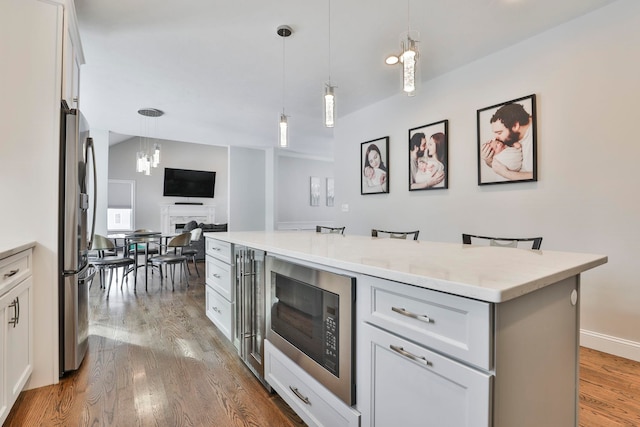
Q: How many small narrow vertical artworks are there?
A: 2